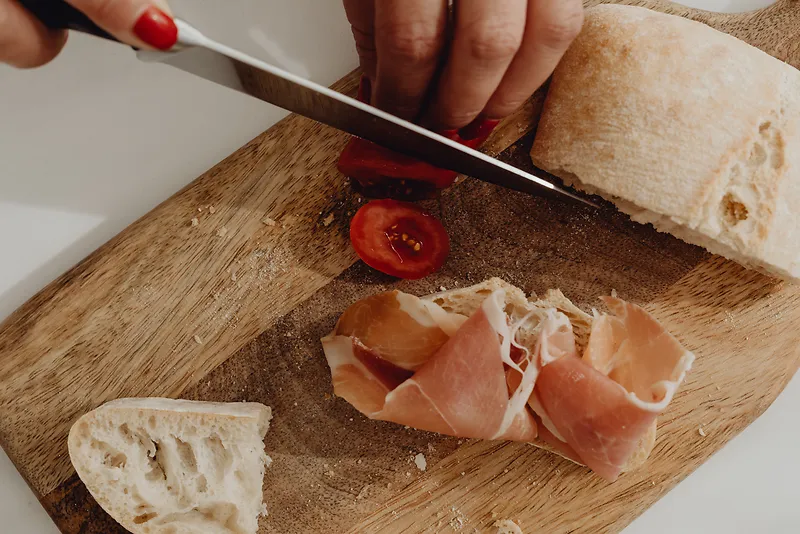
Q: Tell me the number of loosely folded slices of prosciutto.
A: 2